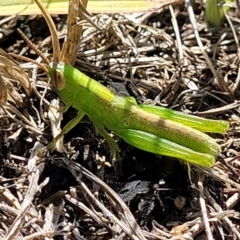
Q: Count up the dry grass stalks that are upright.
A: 2